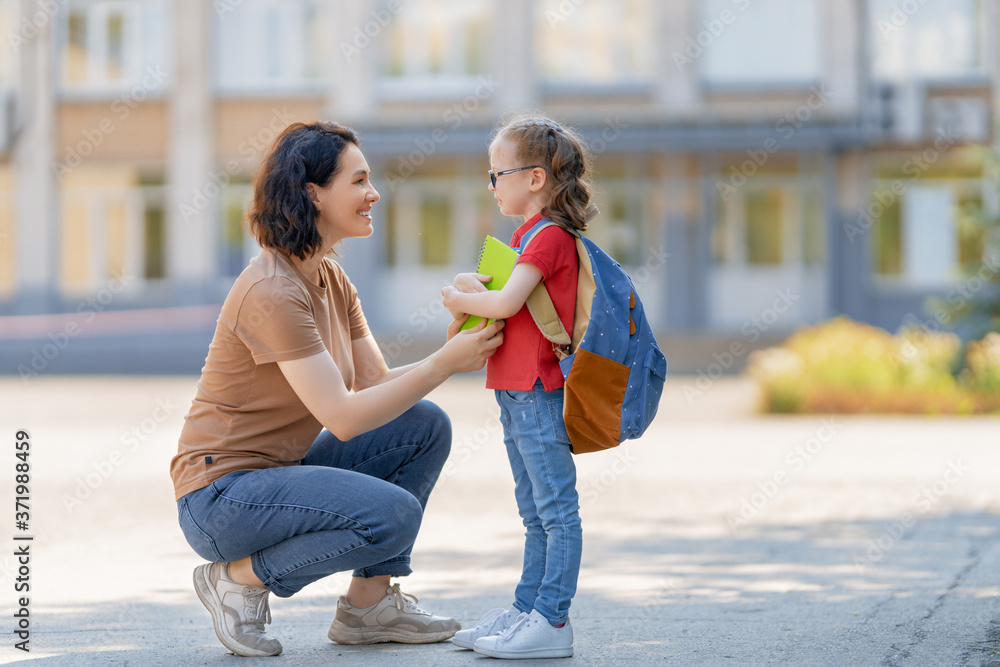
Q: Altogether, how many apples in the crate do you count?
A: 0